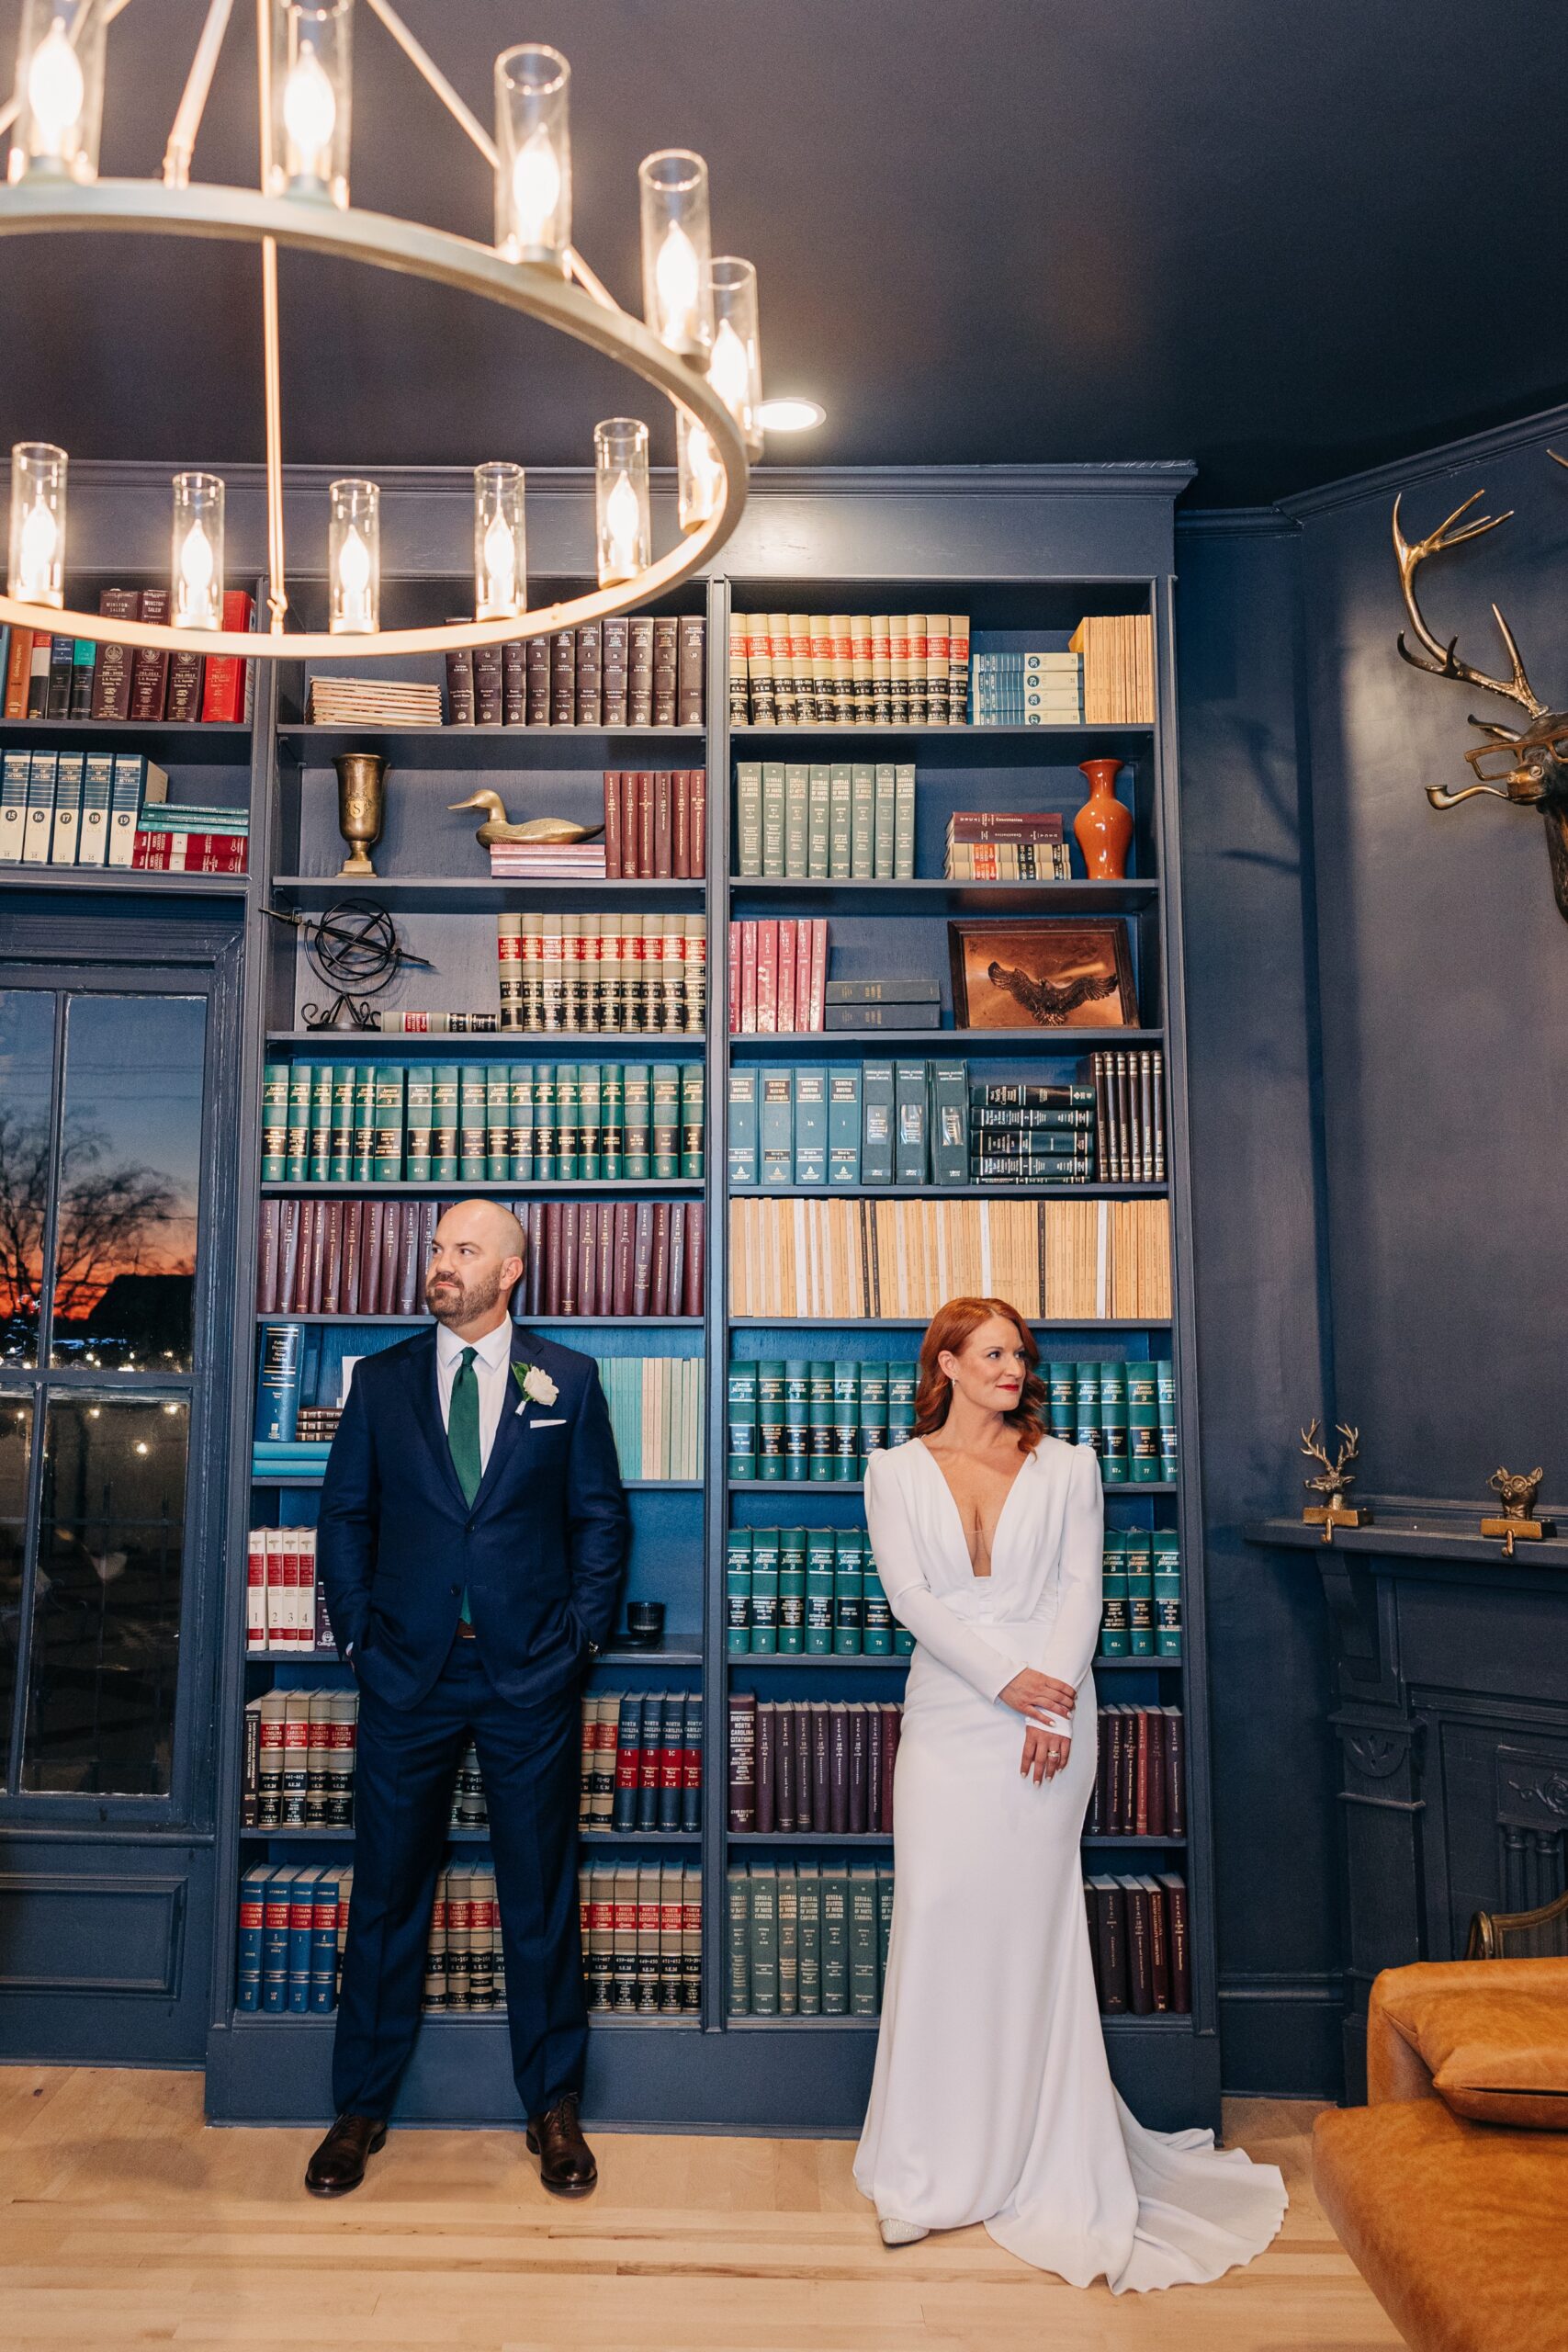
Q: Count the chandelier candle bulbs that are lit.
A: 11